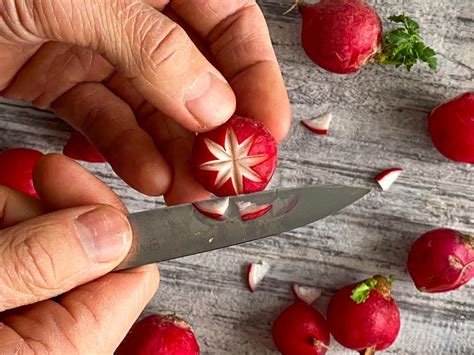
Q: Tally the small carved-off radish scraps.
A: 6